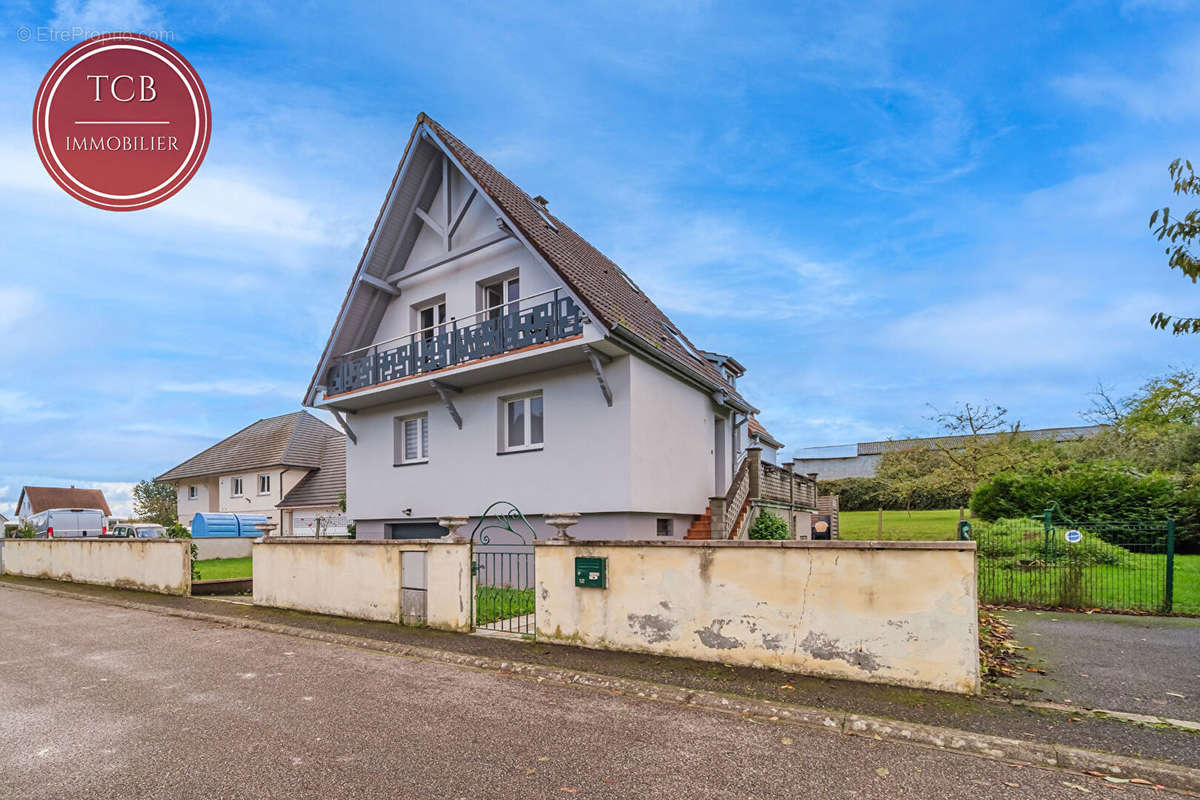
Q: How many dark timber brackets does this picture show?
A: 3